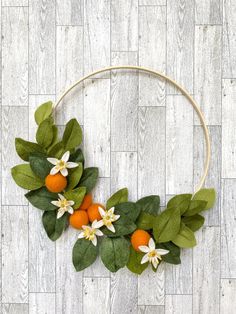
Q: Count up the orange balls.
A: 5